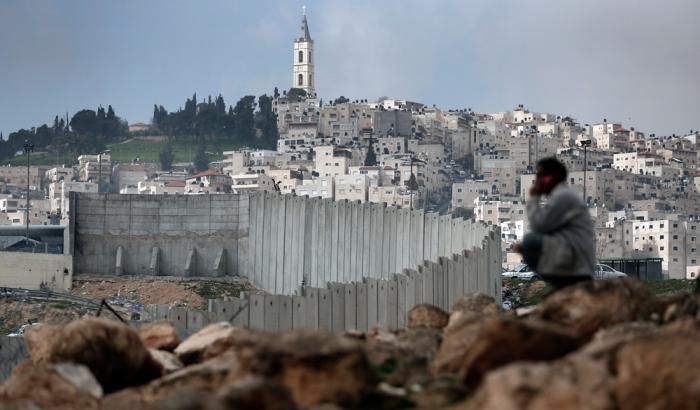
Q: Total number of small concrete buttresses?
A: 4